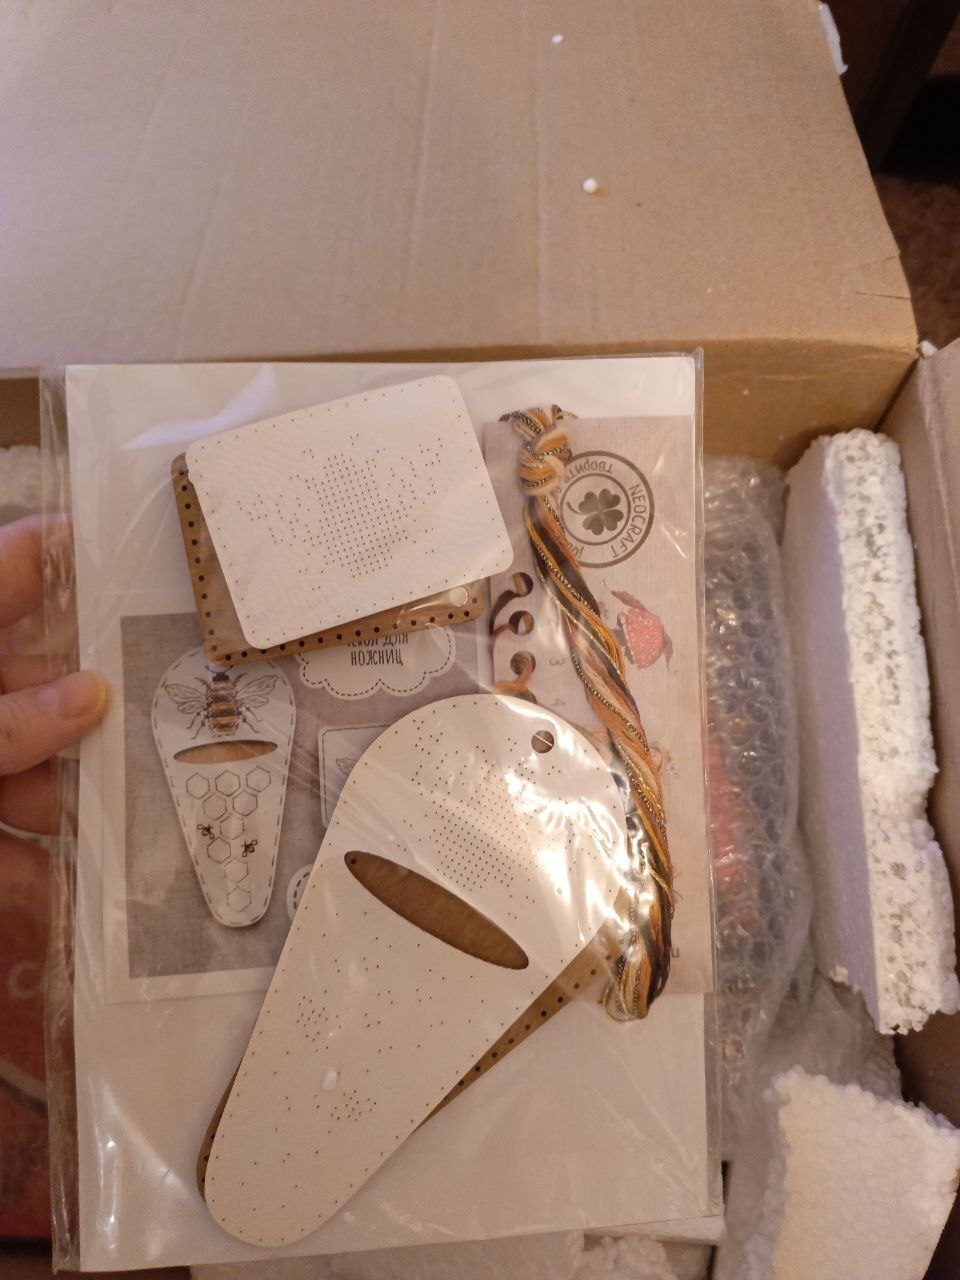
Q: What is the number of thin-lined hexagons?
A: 9